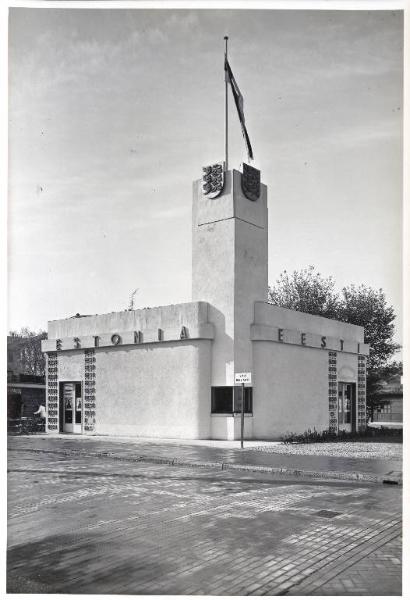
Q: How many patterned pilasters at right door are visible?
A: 2